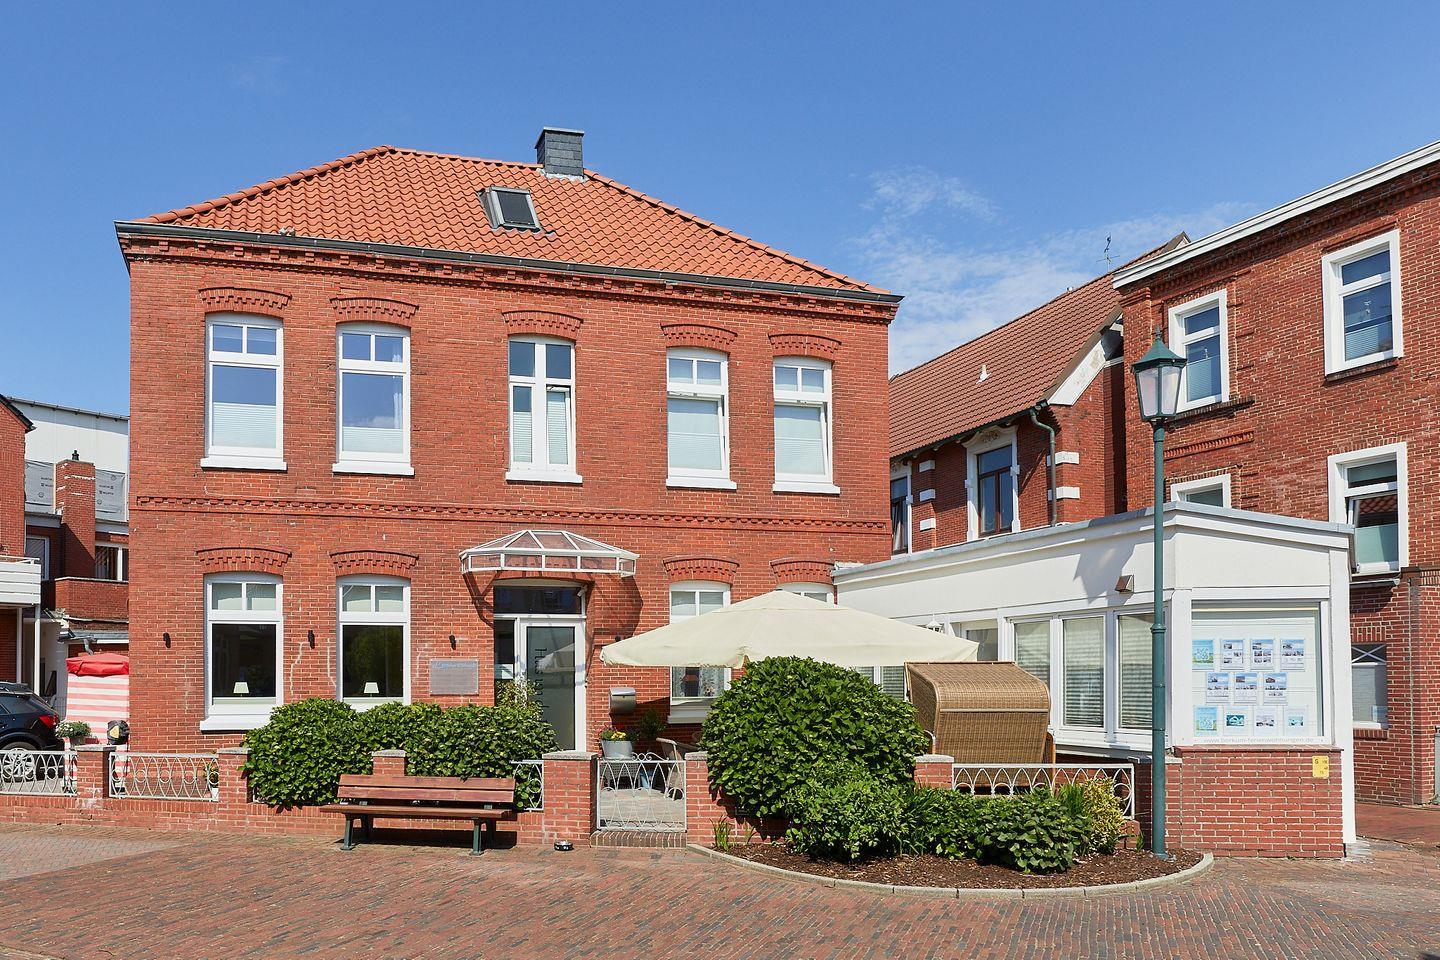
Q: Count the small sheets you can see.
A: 11